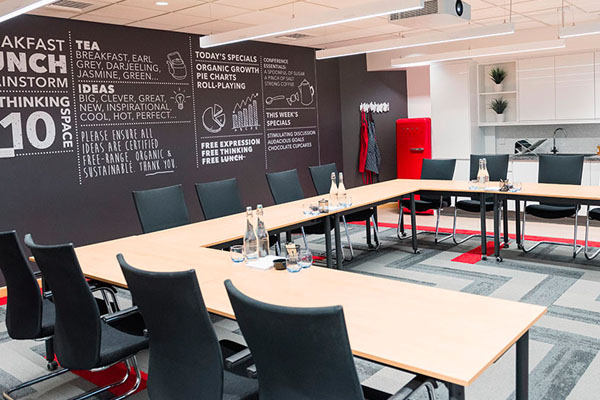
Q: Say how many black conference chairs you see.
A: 12